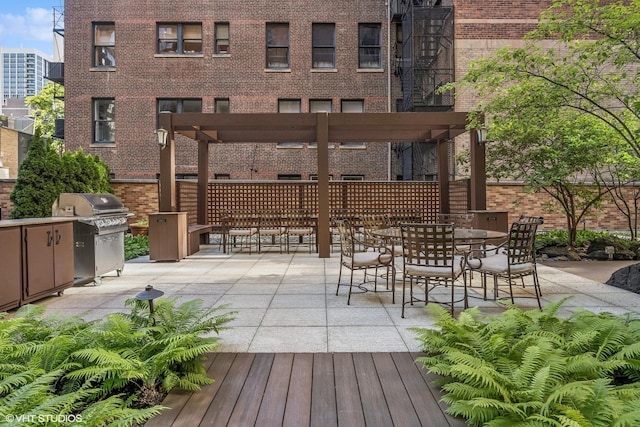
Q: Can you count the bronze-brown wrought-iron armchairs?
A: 12